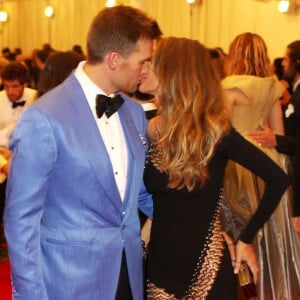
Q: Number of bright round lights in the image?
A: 5